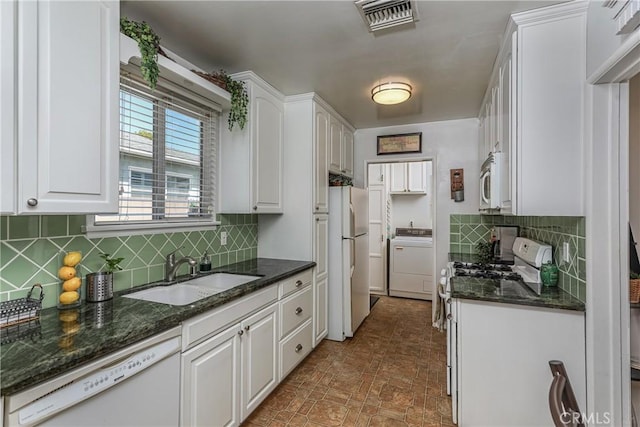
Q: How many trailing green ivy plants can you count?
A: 2